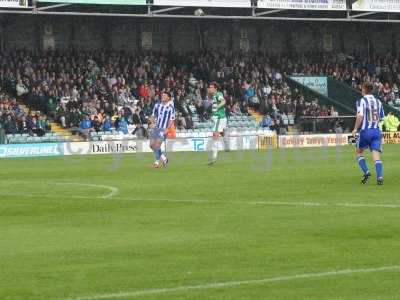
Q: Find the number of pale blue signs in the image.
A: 2